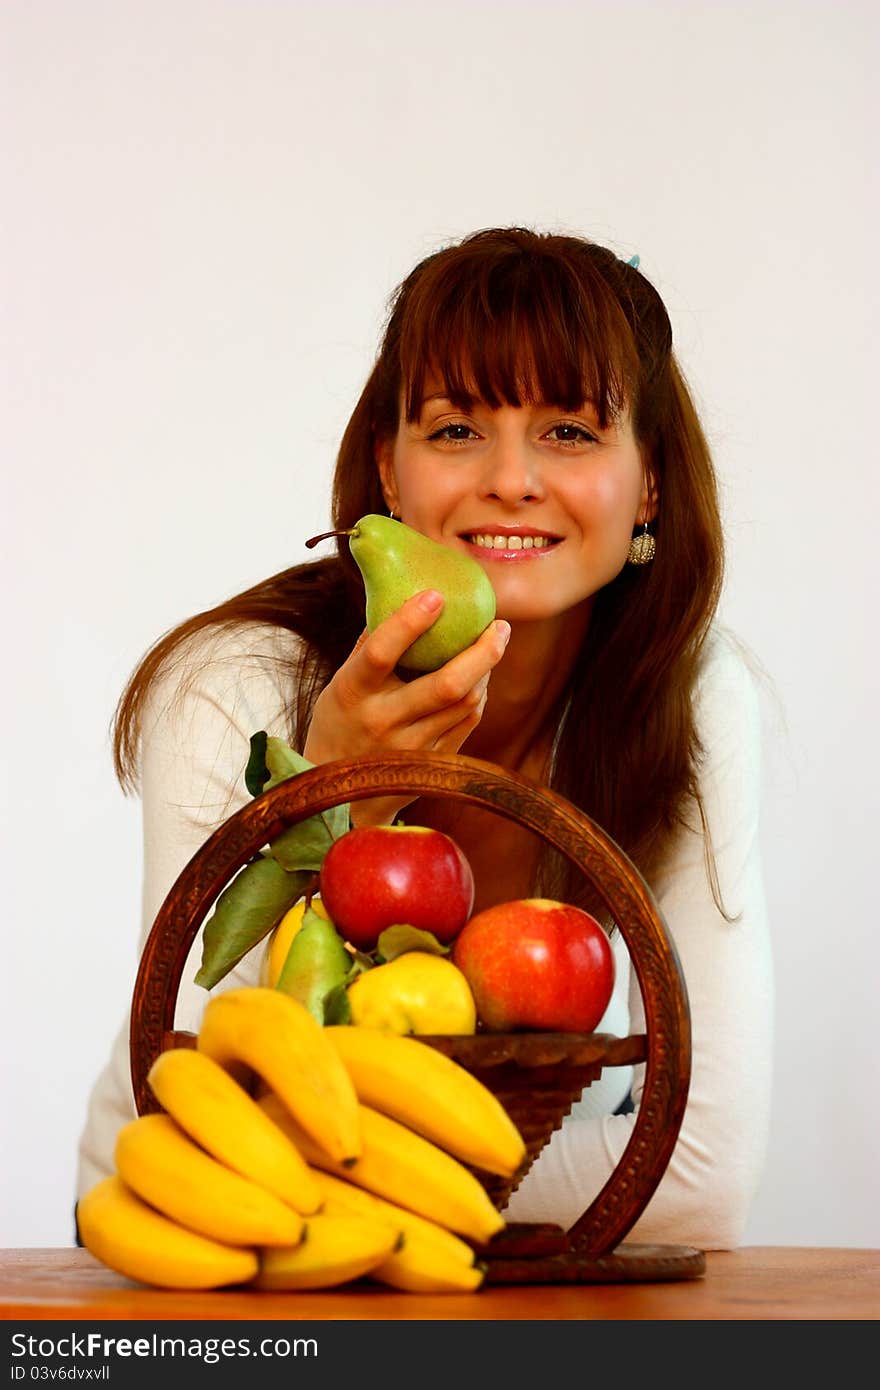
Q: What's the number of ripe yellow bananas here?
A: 9